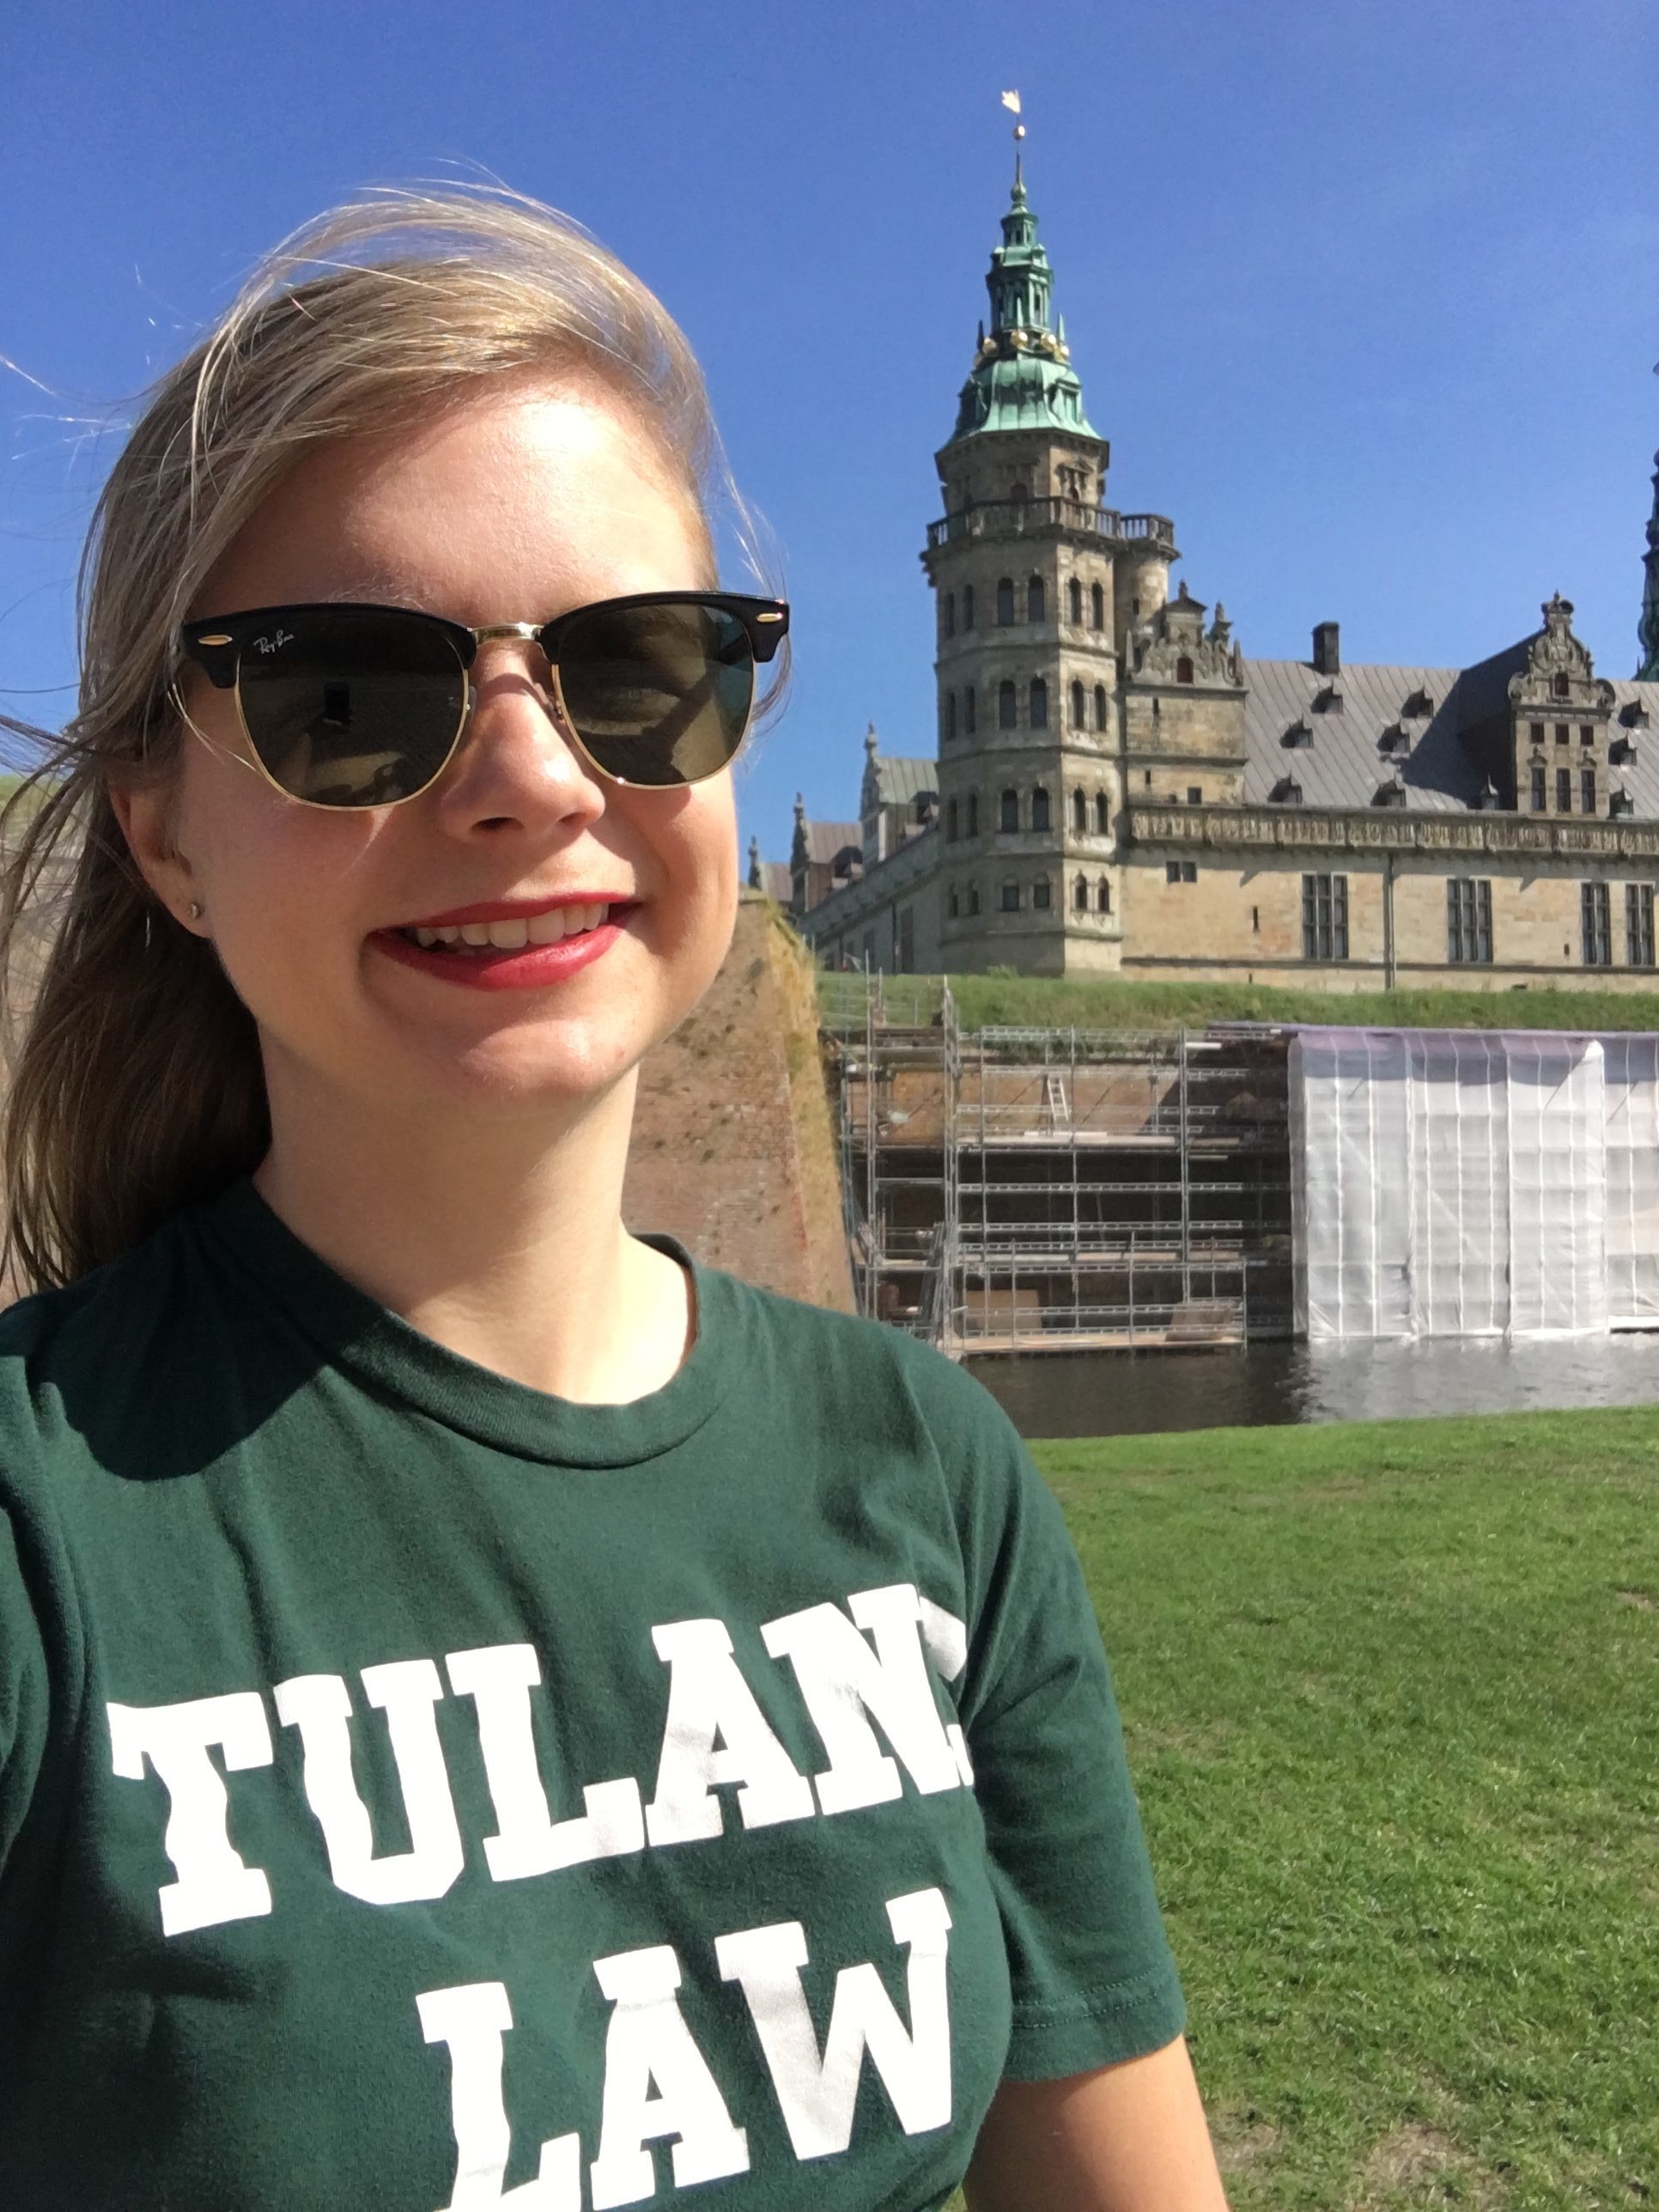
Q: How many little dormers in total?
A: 10